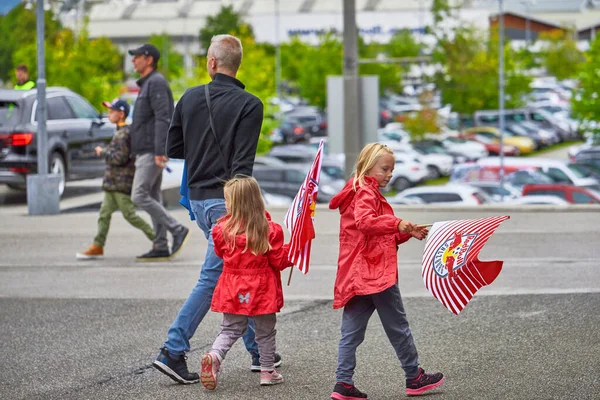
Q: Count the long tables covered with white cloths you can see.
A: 0